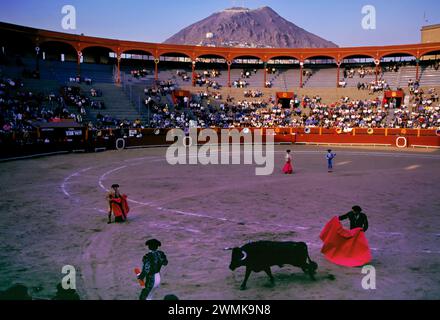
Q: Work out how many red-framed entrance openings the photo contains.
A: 3